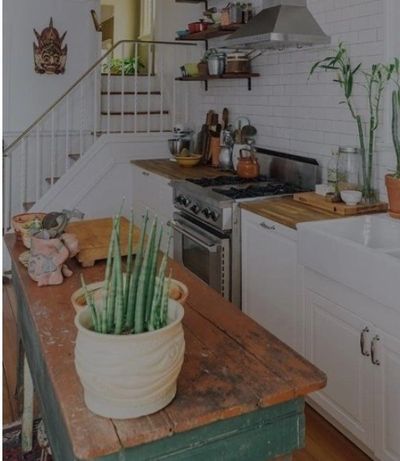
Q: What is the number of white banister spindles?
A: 13